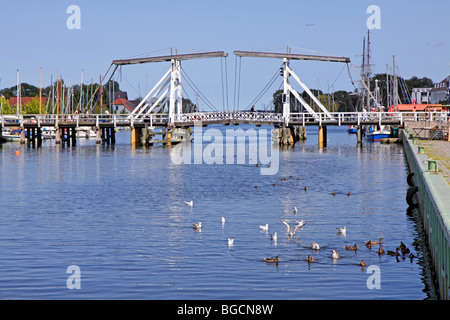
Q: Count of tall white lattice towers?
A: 2